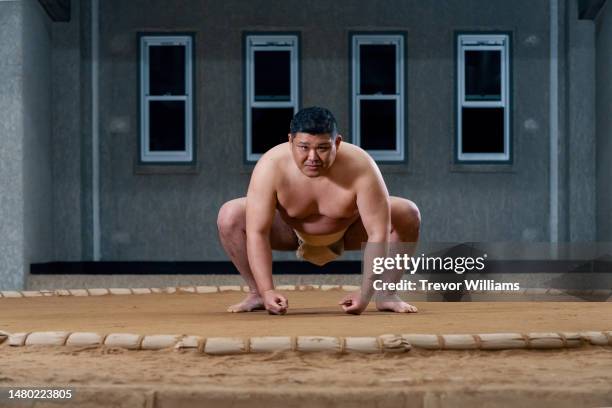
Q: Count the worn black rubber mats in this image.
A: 0